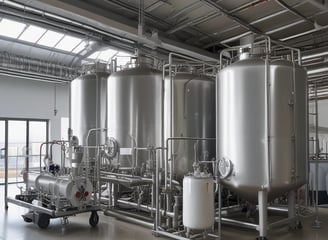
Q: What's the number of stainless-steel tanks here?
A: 4